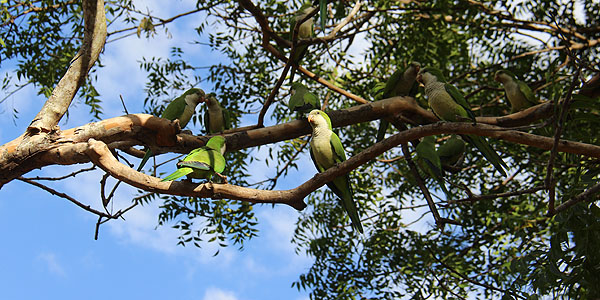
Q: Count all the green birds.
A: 11